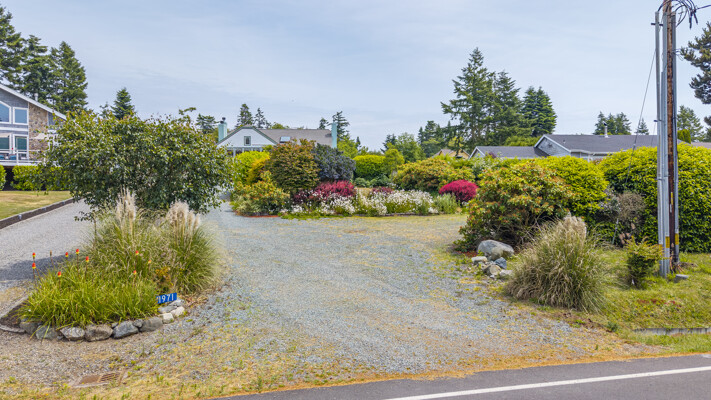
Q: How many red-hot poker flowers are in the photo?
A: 9